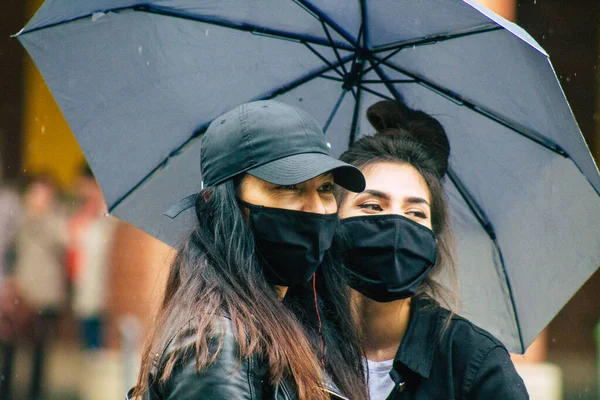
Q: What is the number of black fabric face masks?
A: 2